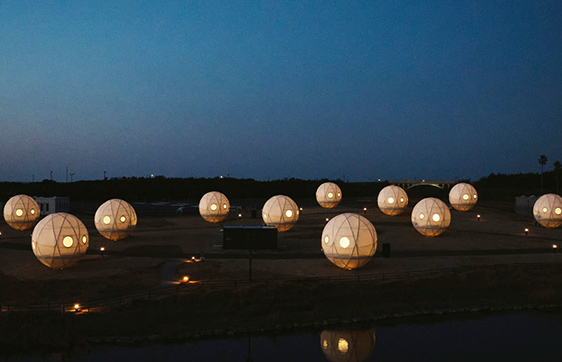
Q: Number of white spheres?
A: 11